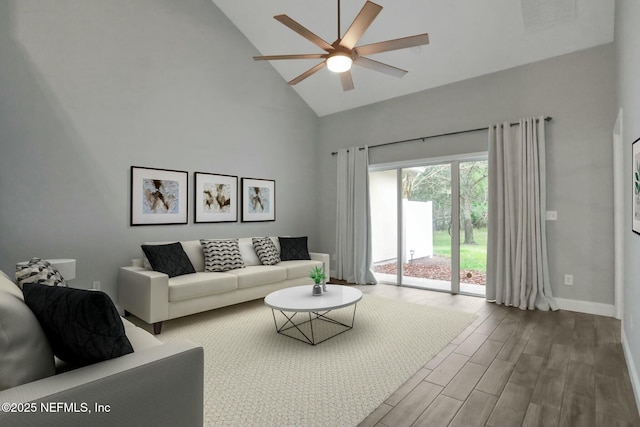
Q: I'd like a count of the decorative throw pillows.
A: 6